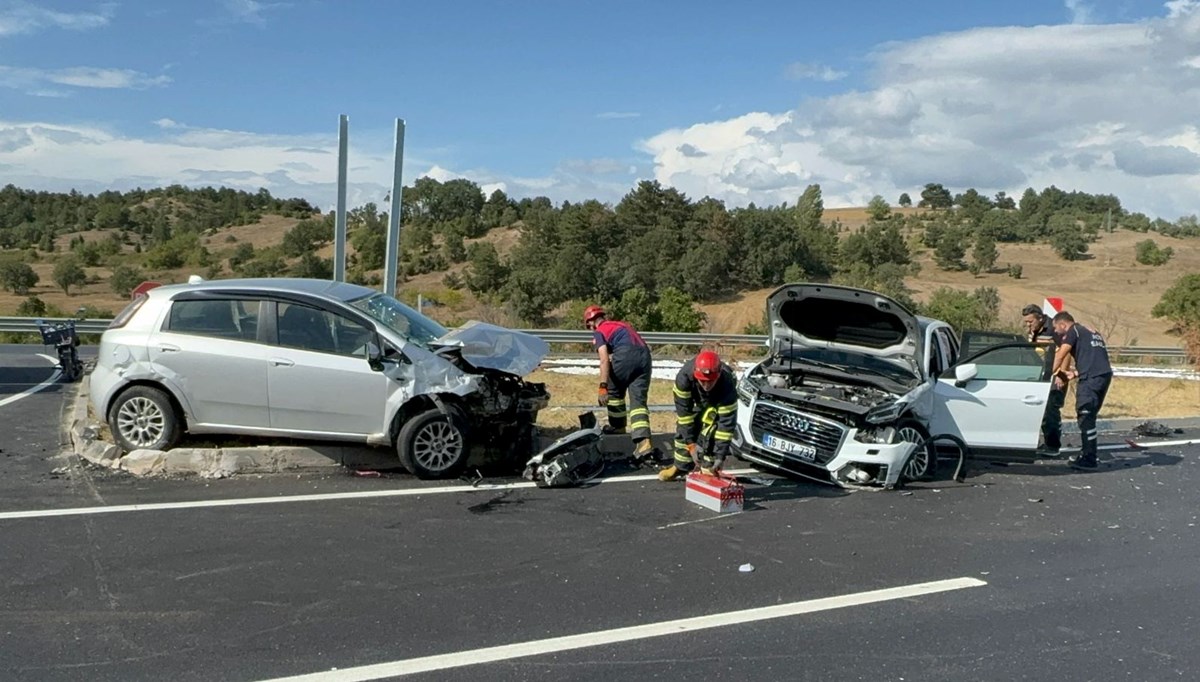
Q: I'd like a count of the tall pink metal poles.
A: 0